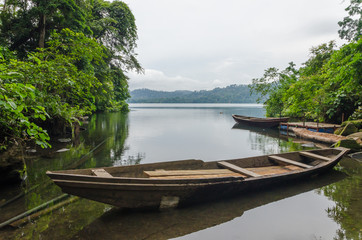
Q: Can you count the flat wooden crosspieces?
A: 4